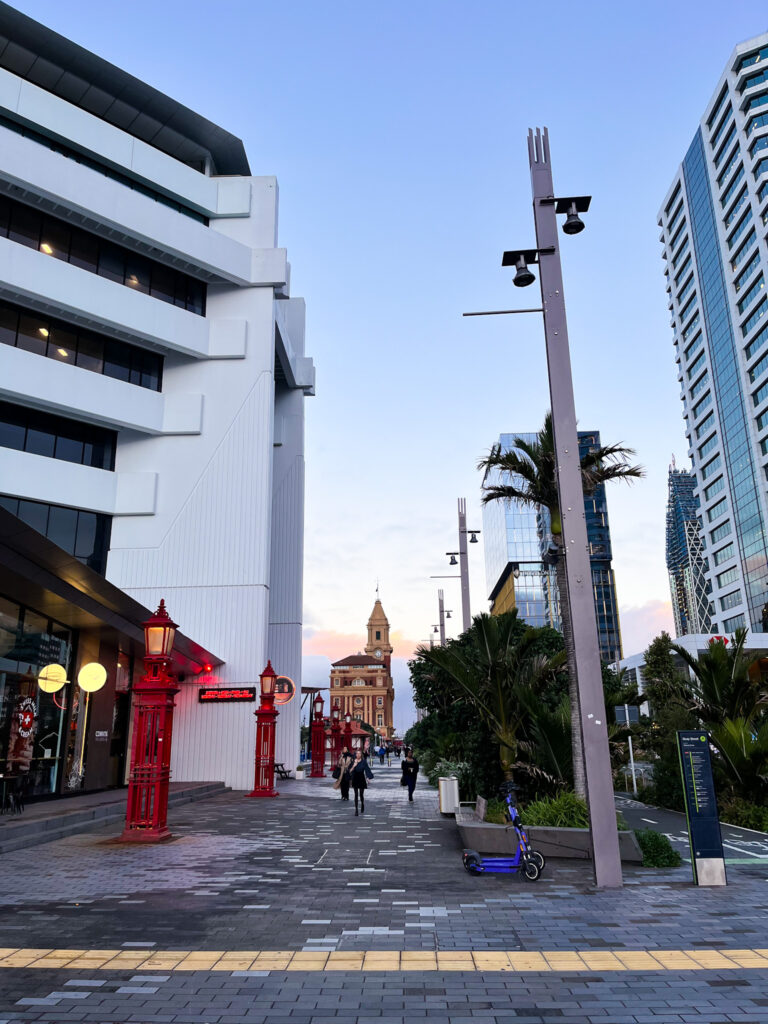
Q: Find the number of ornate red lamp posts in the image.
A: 5